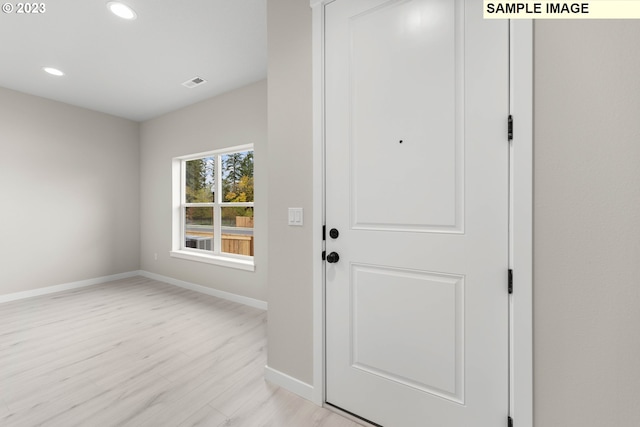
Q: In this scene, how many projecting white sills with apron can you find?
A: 1